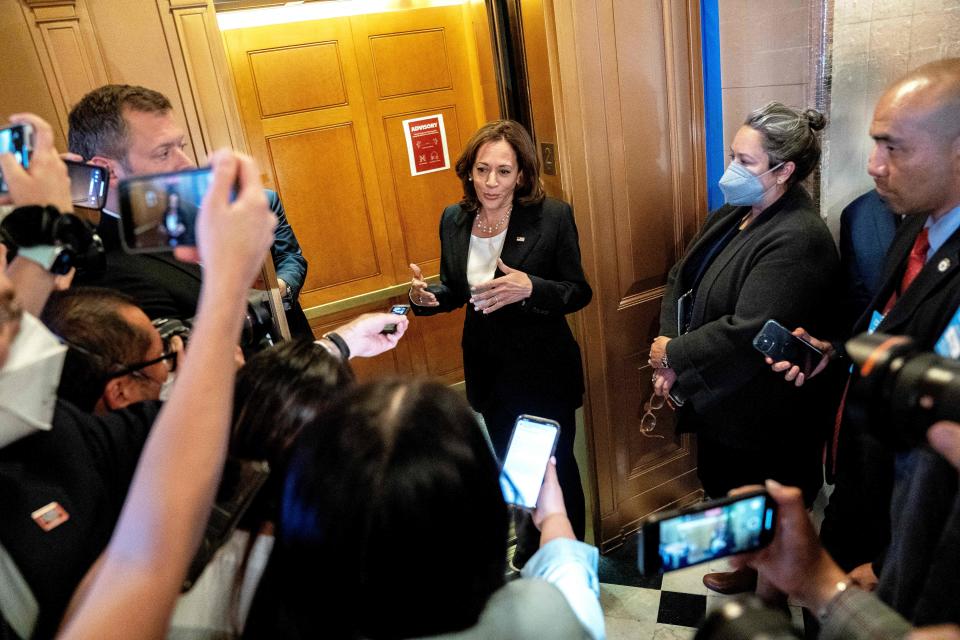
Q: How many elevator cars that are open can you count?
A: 1